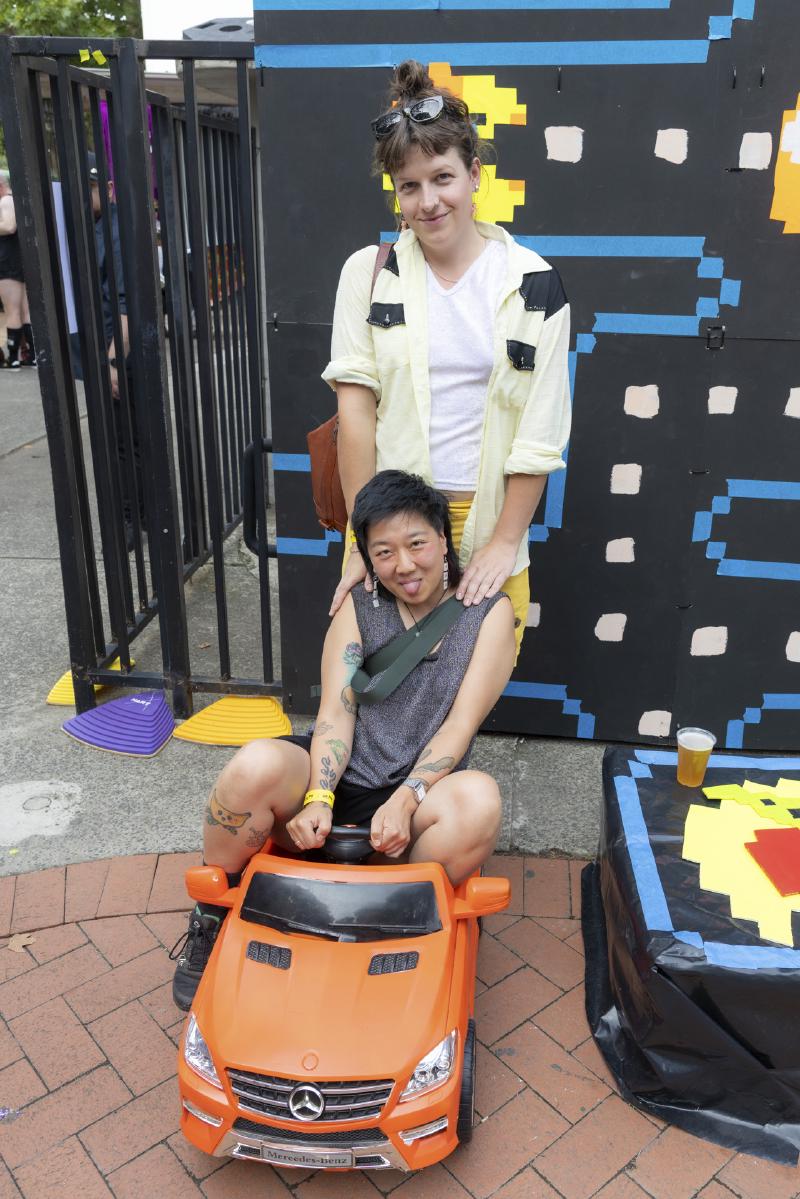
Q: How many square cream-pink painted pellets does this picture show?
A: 13